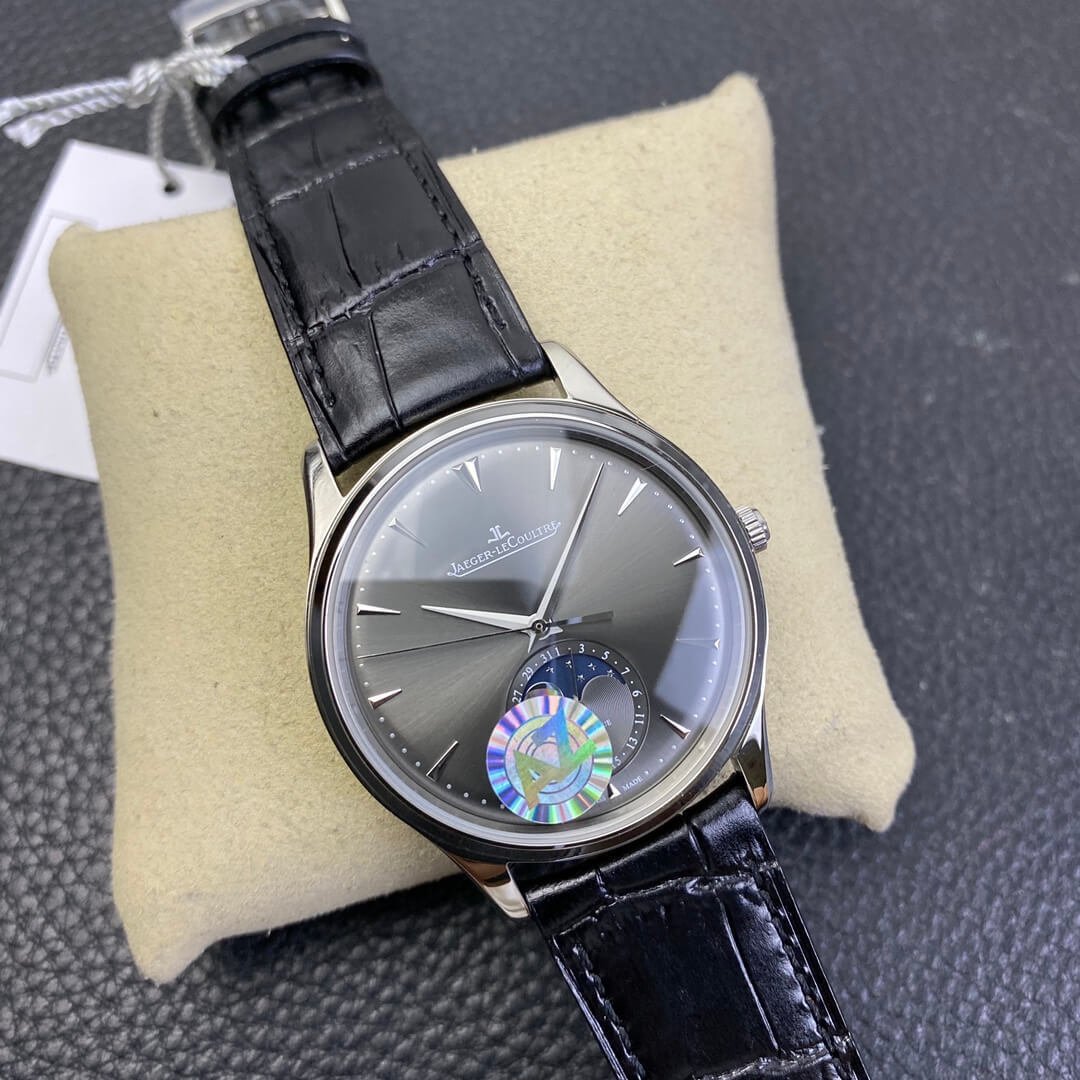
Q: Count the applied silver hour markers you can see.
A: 11